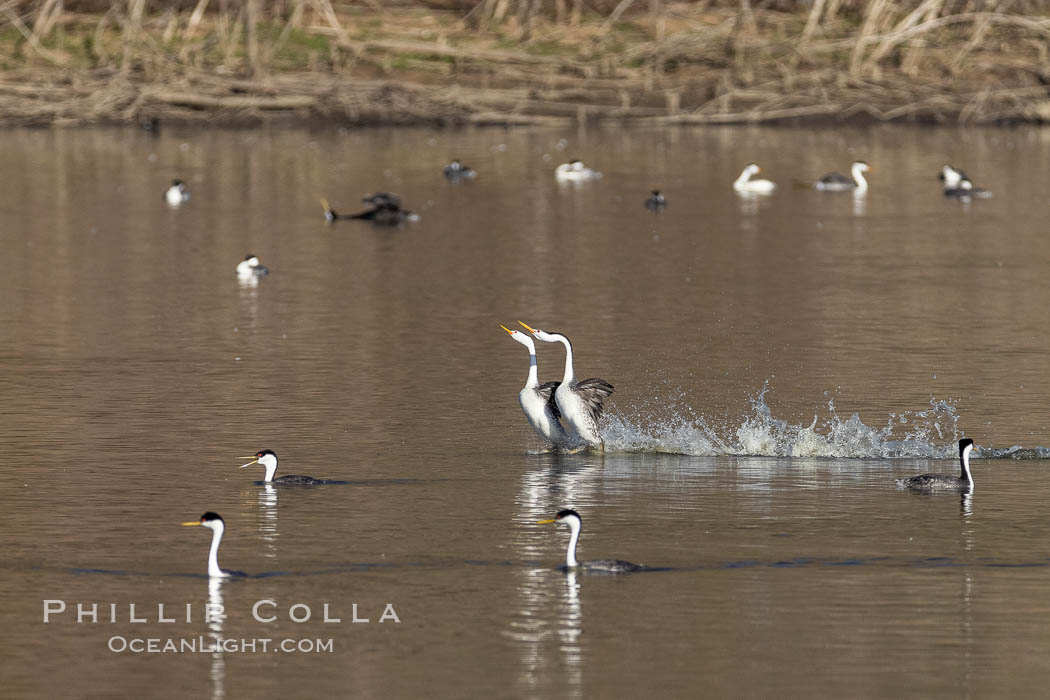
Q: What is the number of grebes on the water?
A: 15